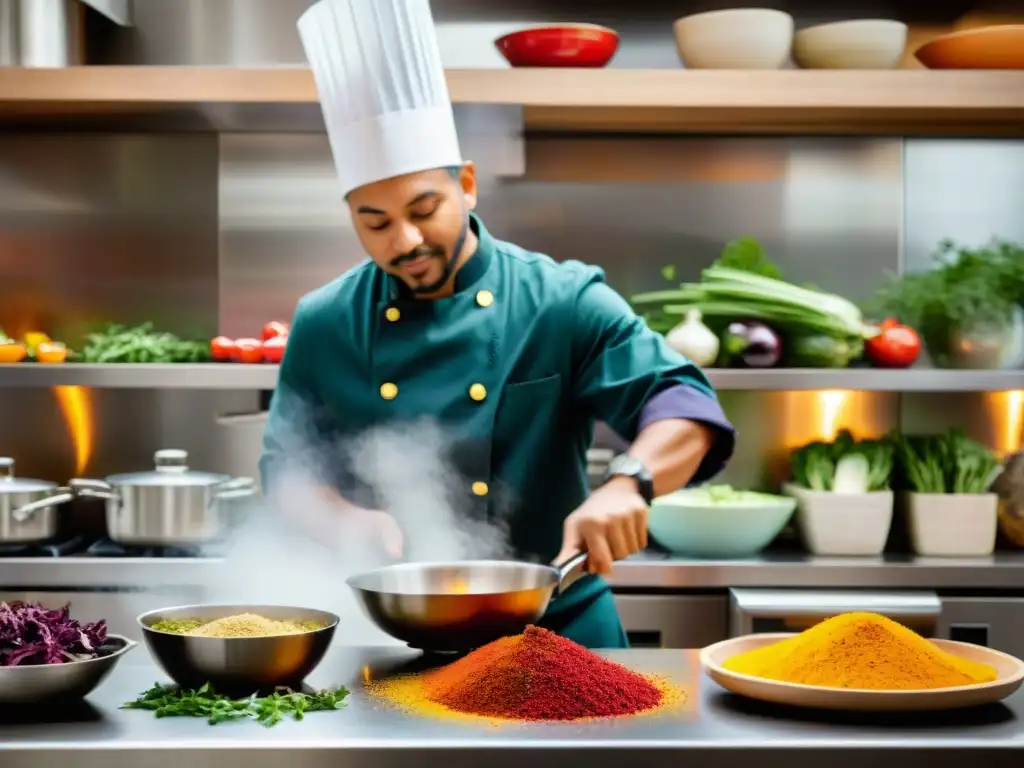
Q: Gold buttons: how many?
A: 5